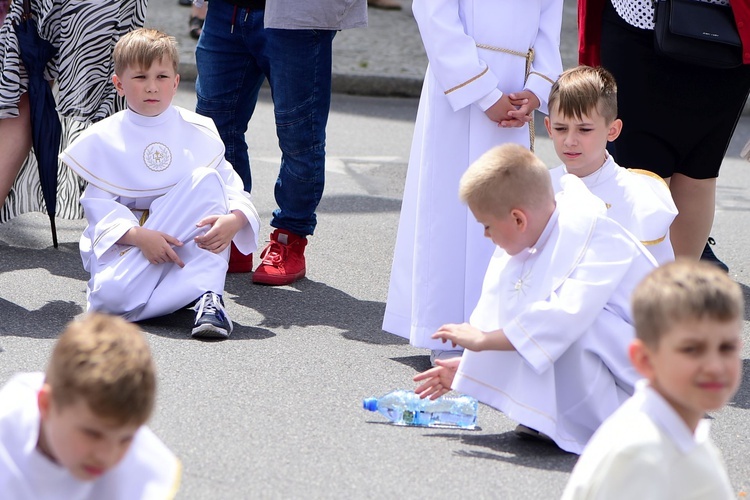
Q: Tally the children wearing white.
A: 6